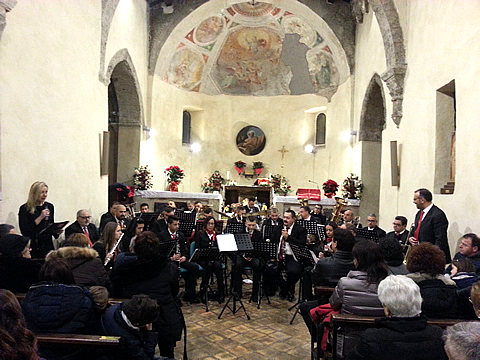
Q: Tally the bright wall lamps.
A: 4